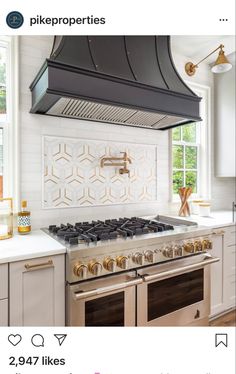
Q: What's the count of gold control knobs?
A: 7